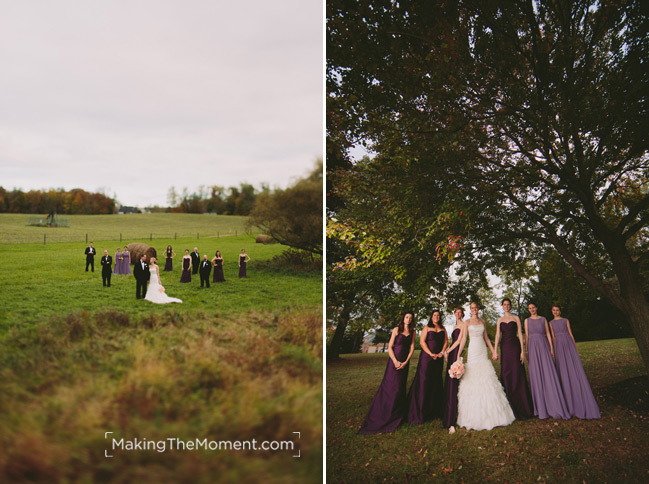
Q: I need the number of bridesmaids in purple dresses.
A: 6